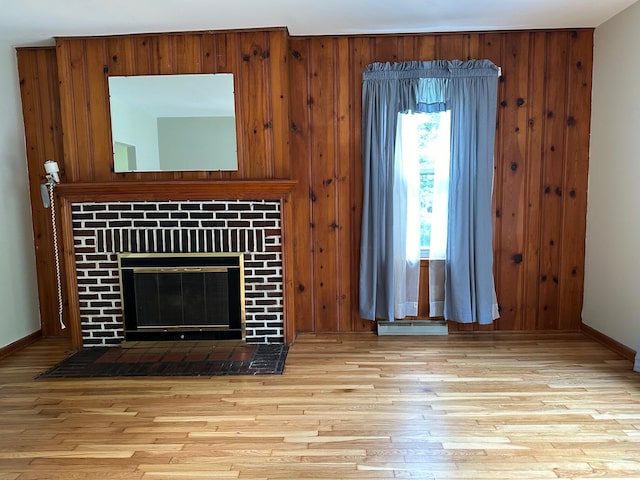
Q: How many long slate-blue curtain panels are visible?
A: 2